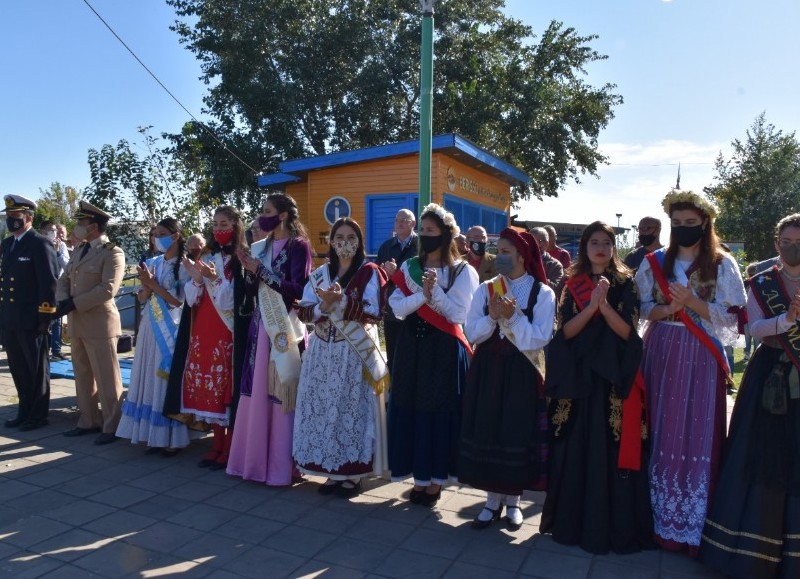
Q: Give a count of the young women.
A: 9